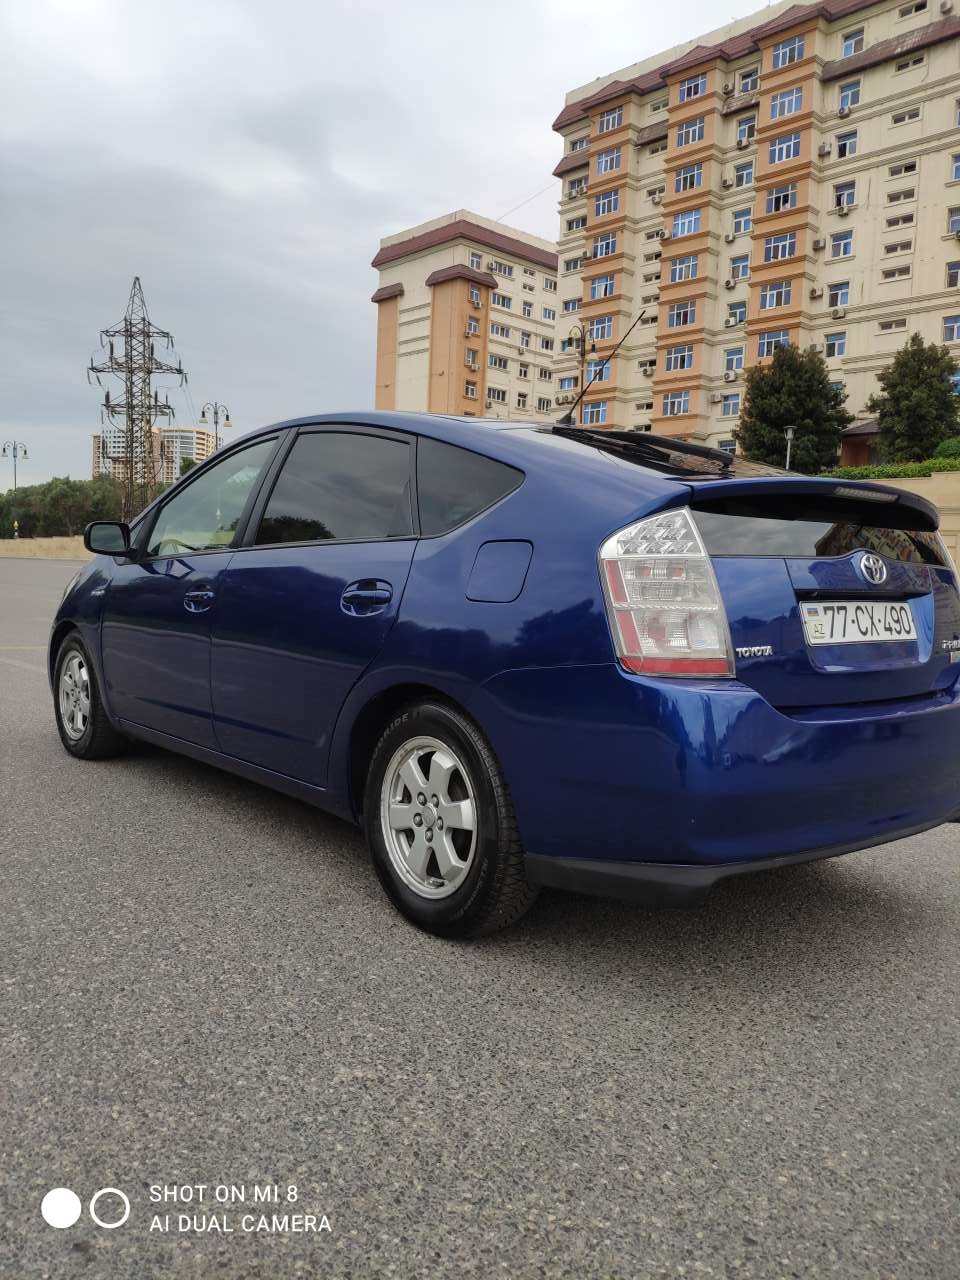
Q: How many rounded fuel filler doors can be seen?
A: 1